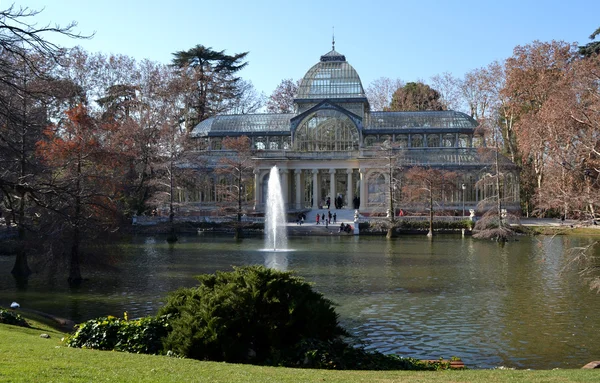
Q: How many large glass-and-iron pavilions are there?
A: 1